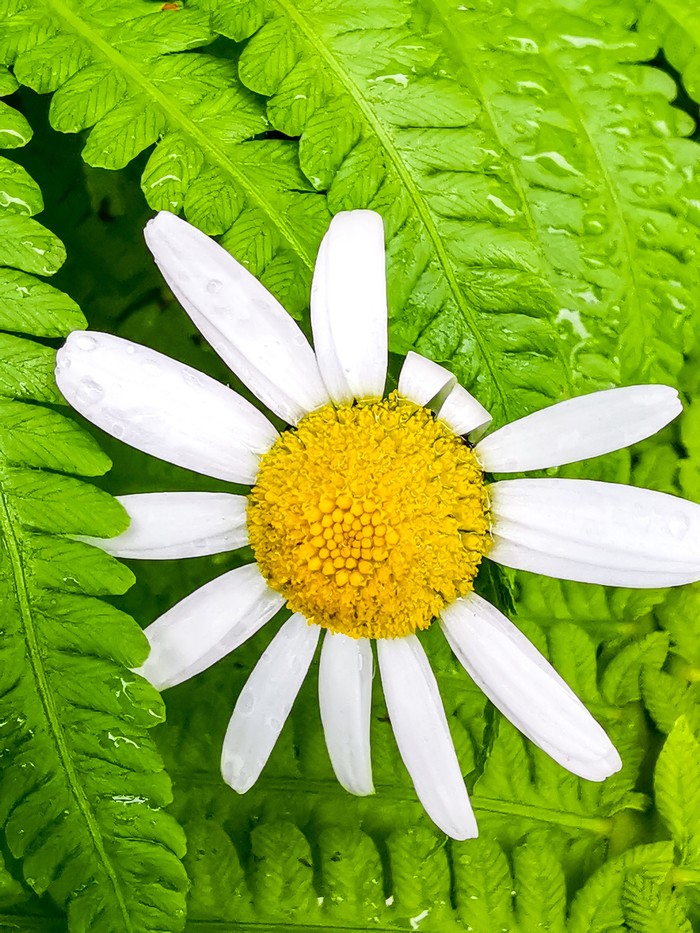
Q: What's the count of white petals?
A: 13